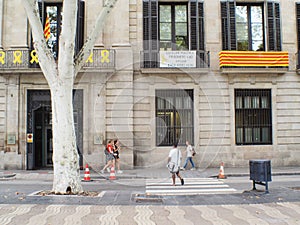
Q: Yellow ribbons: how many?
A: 5